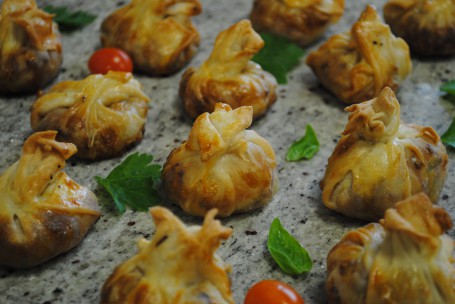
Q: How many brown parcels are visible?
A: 12